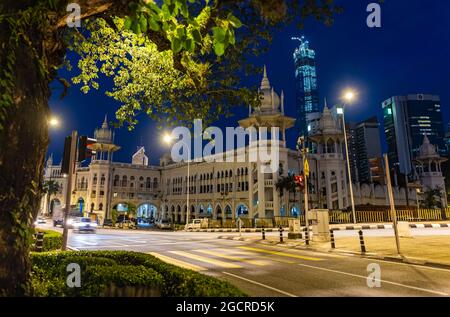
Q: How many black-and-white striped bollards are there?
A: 6